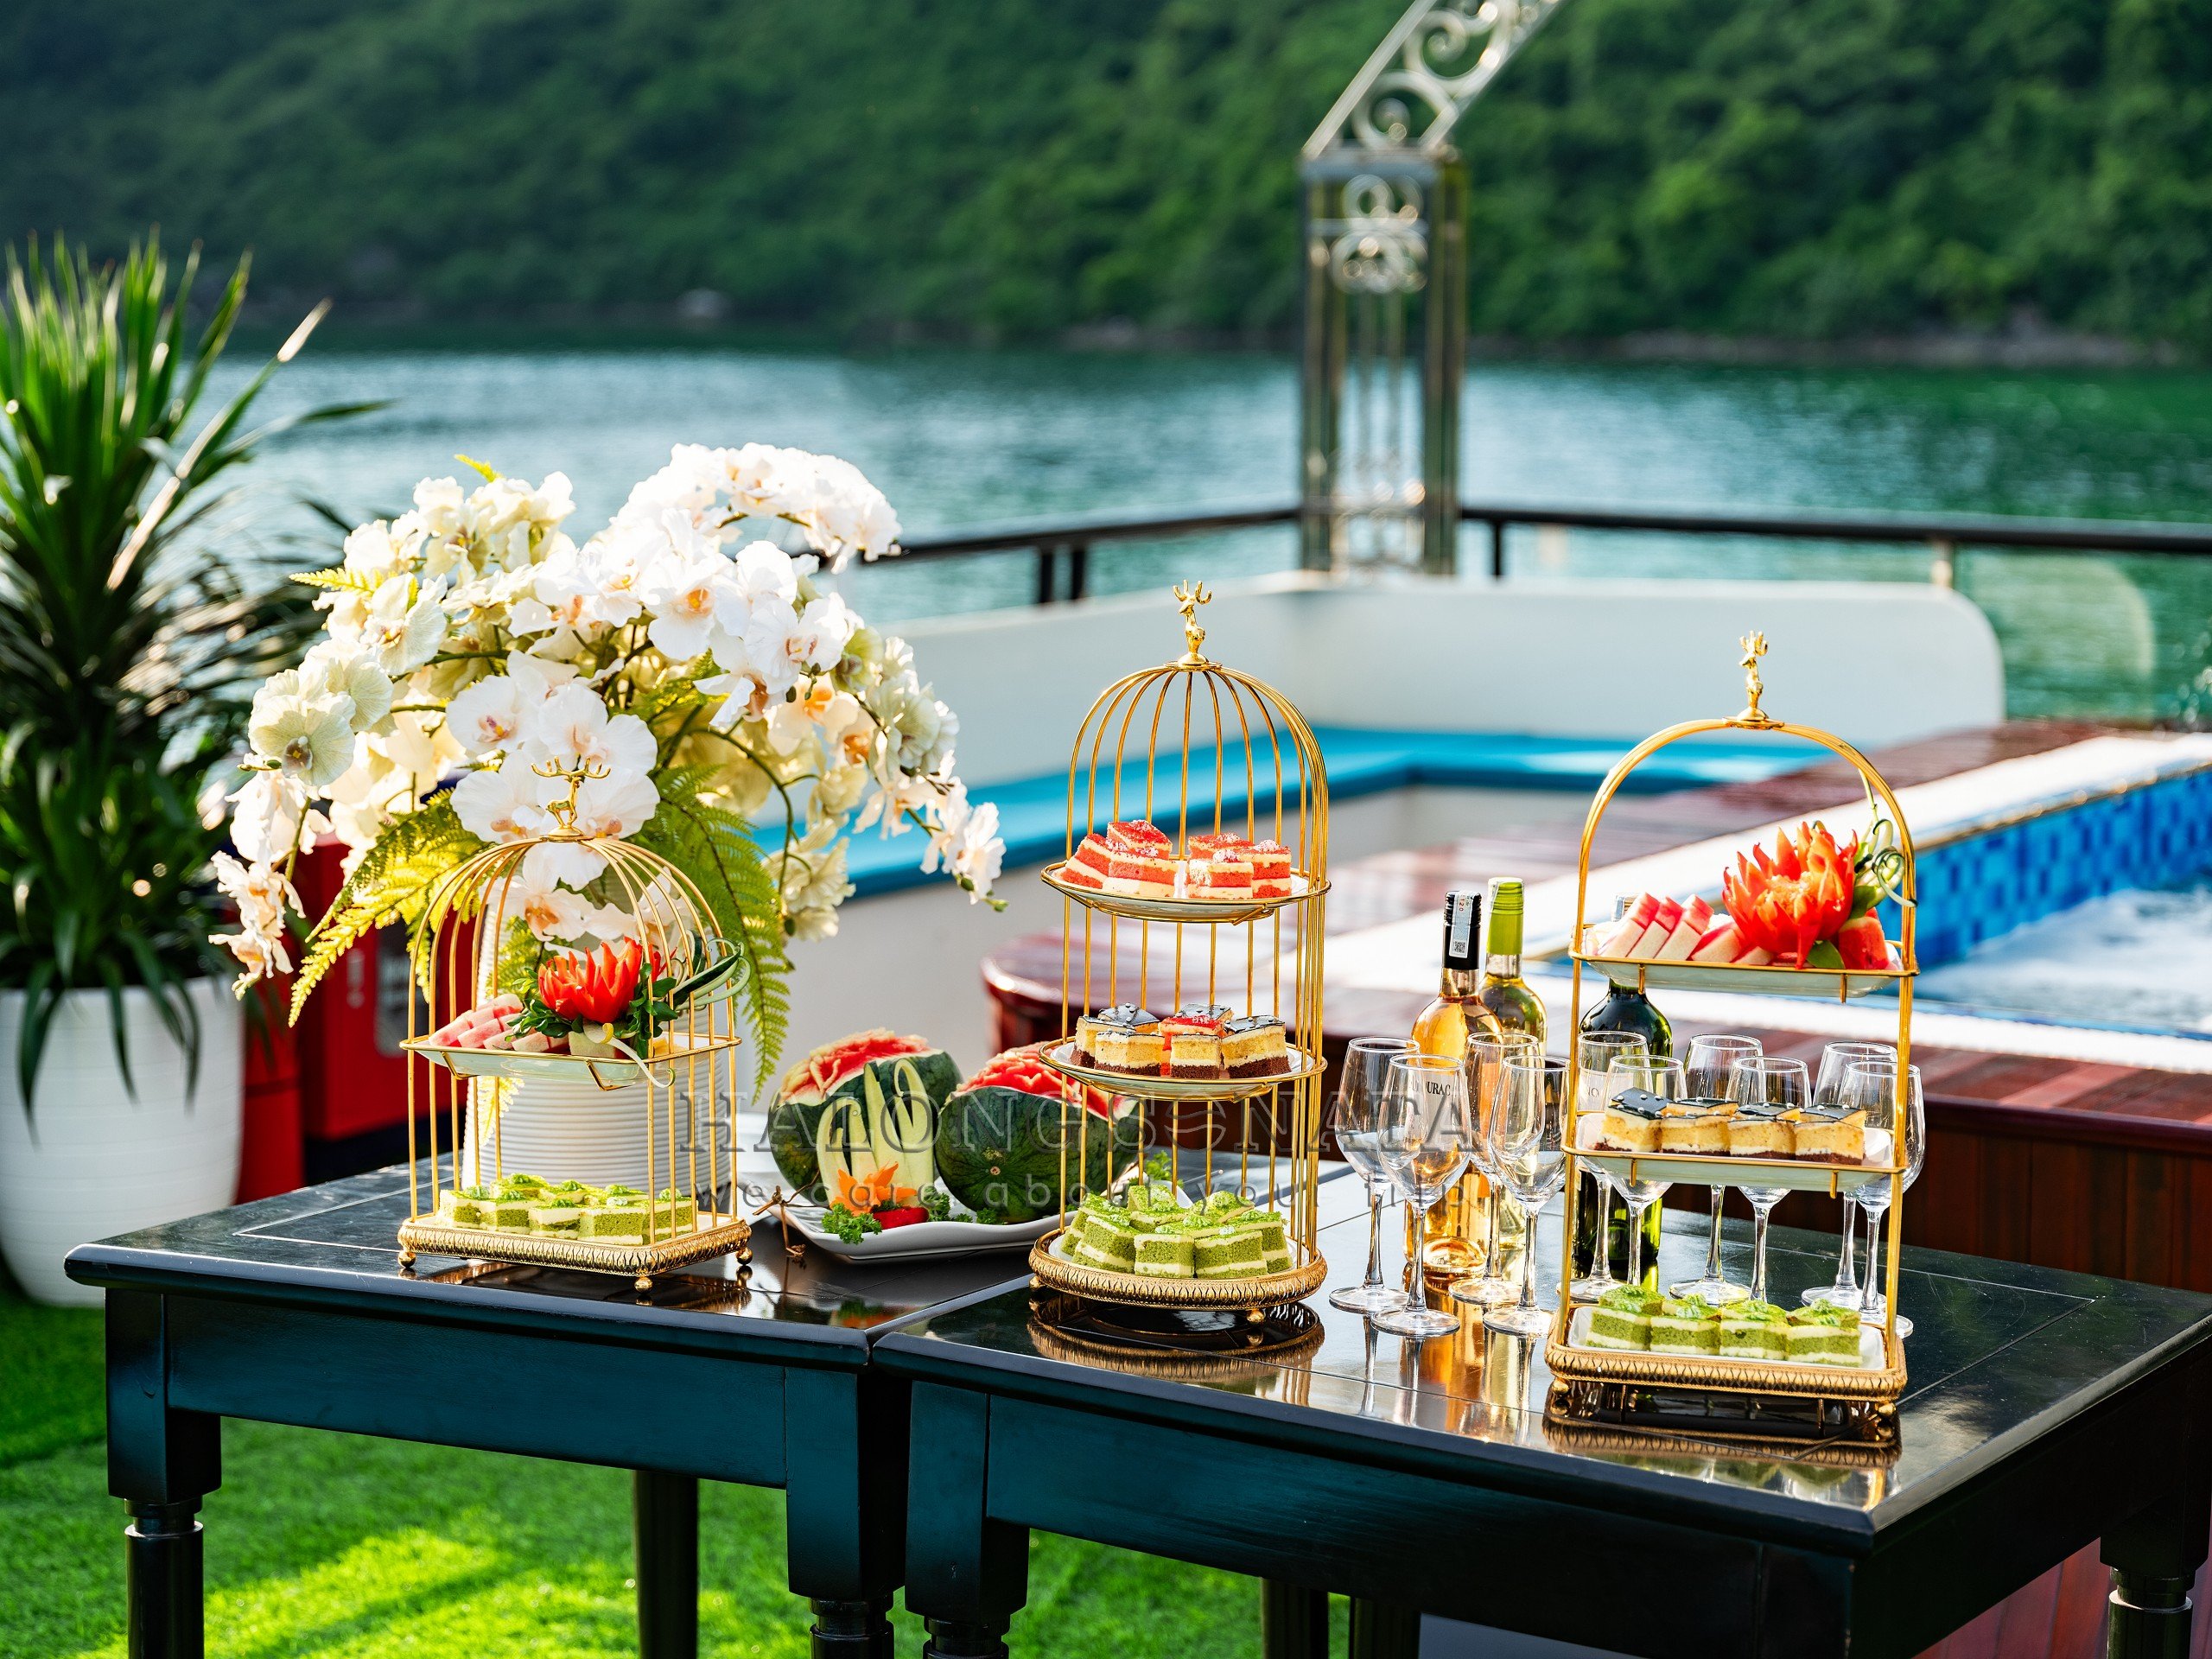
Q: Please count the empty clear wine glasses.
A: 10